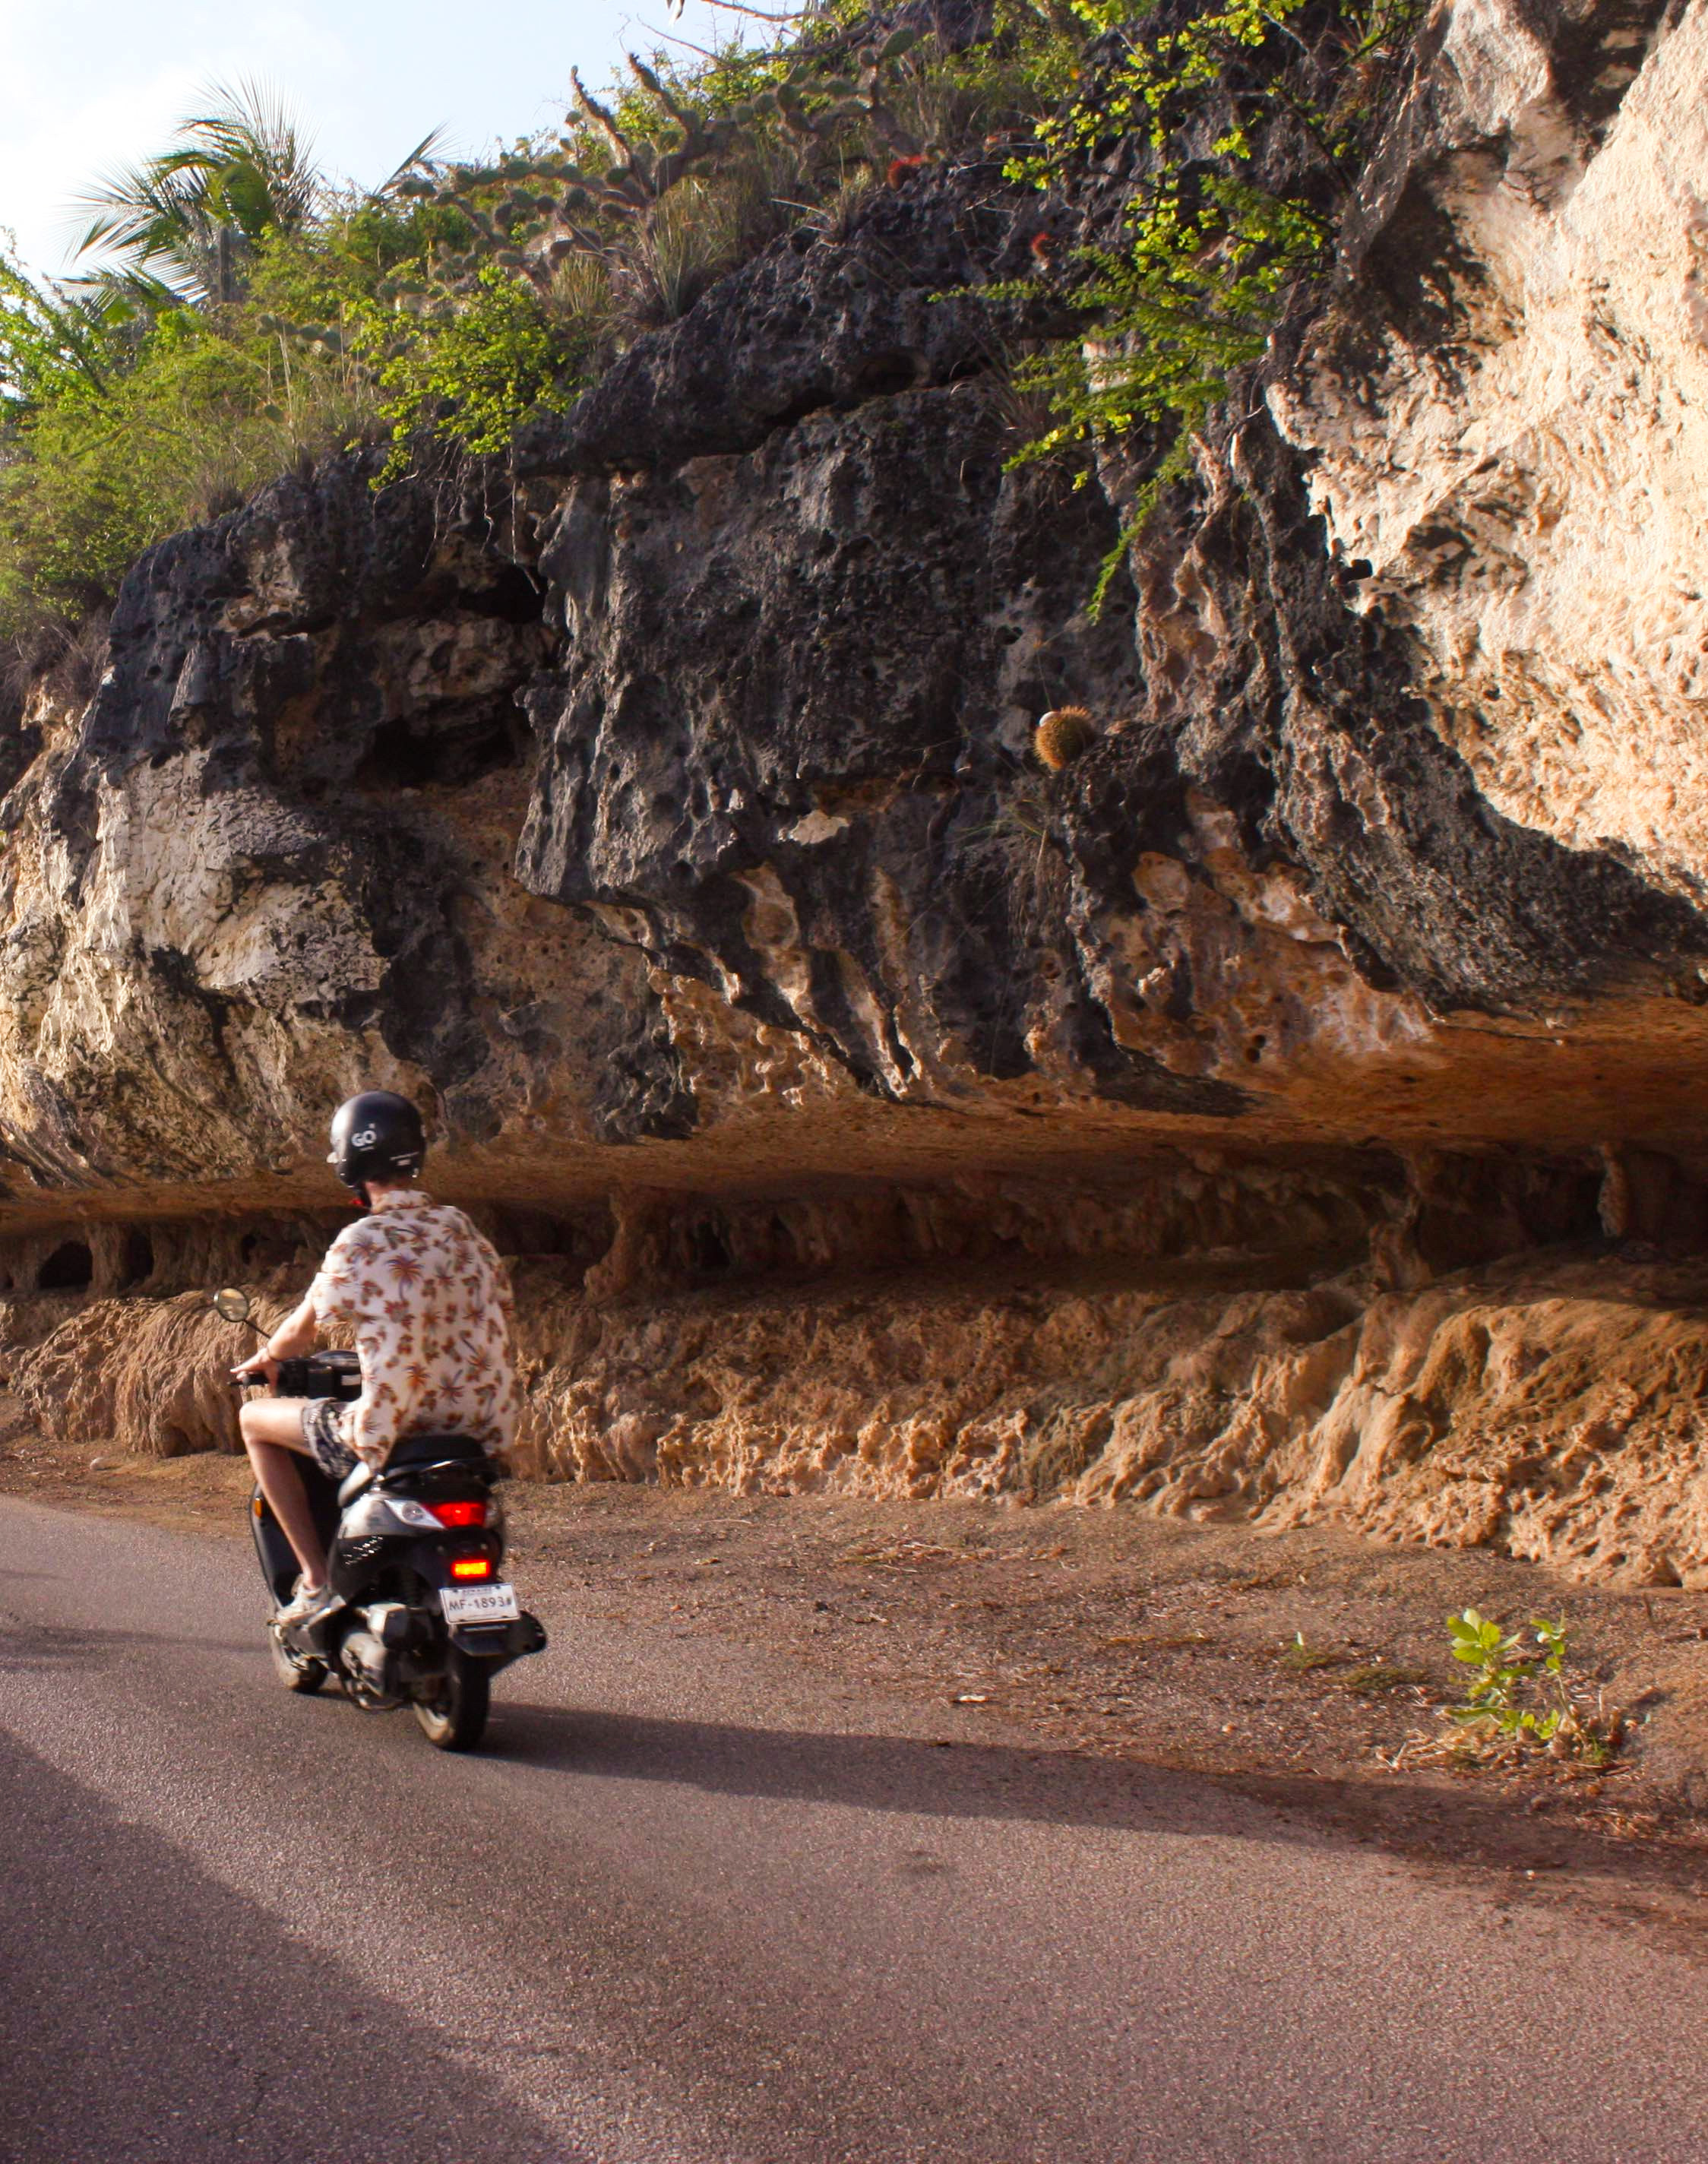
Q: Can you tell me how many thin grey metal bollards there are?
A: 0